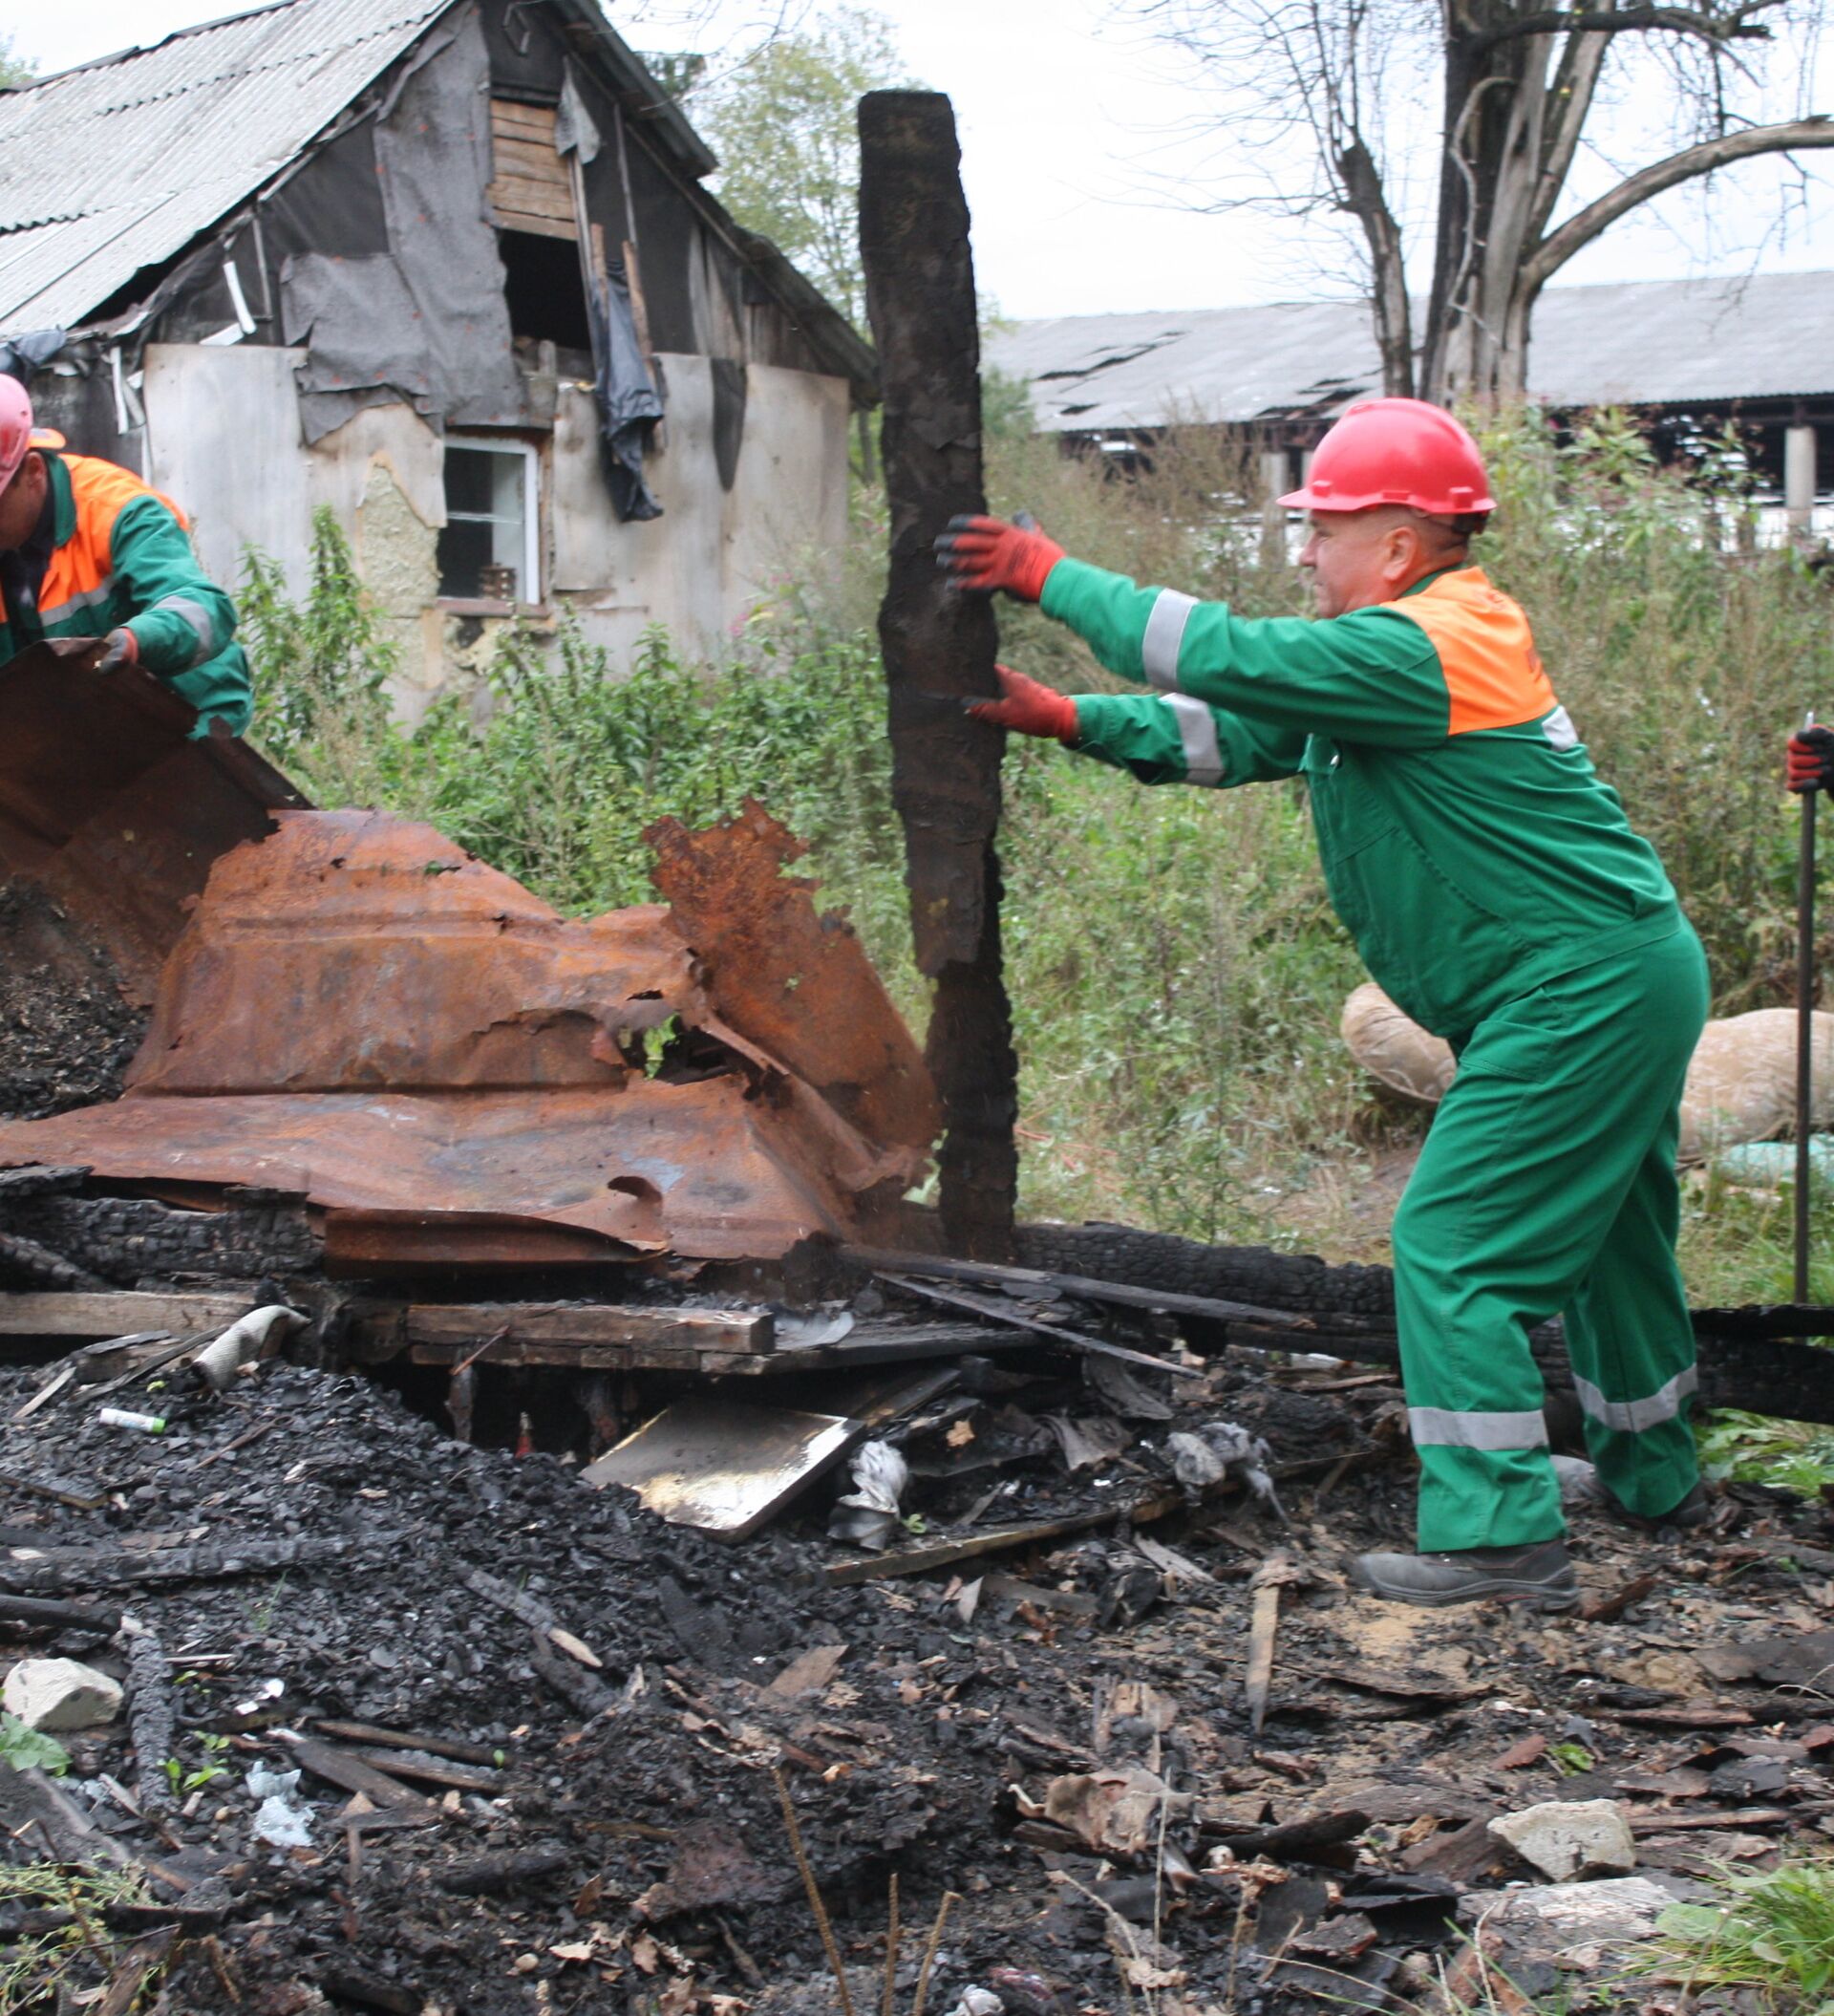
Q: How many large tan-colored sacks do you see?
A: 2